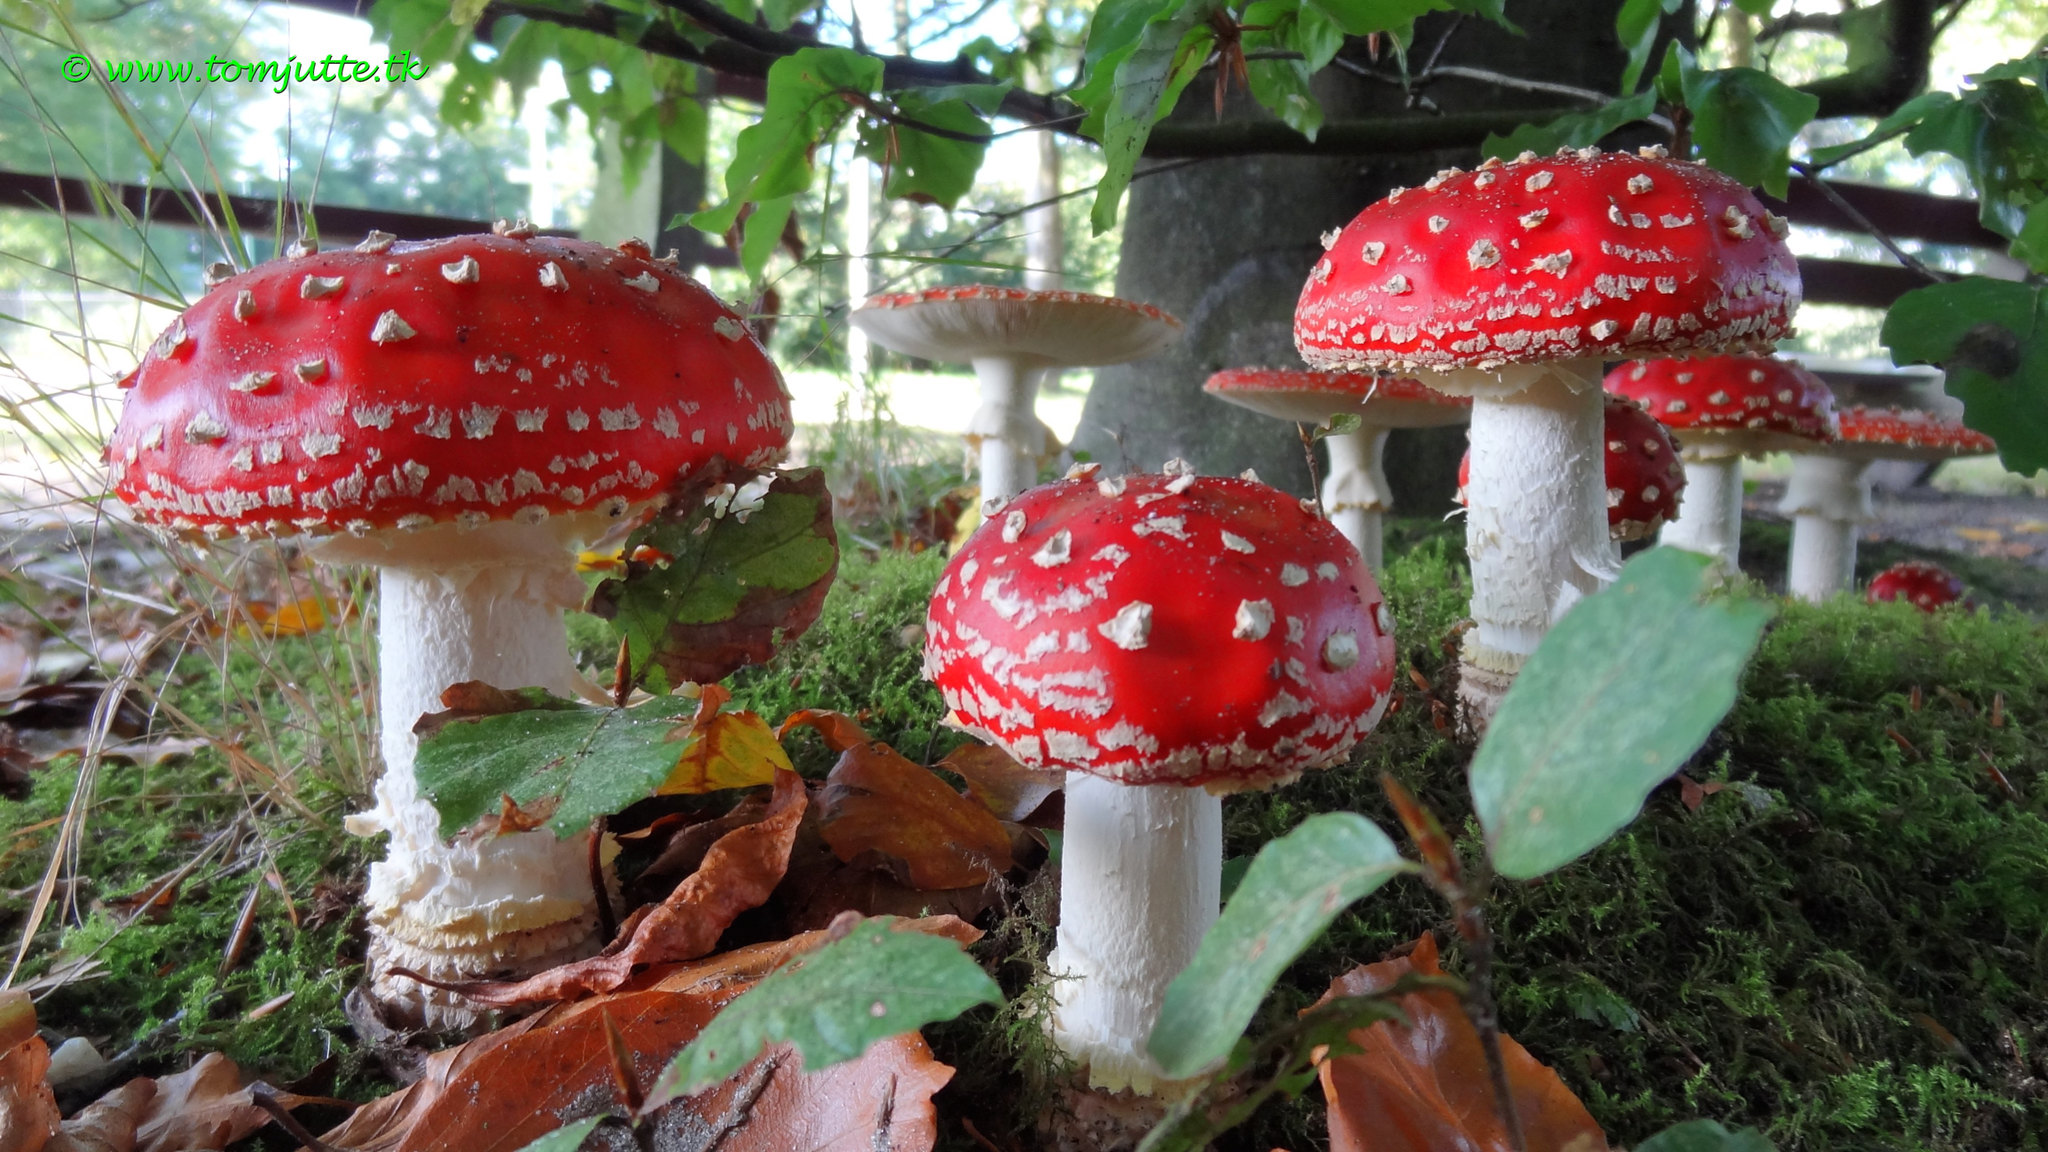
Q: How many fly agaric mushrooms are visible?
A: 9